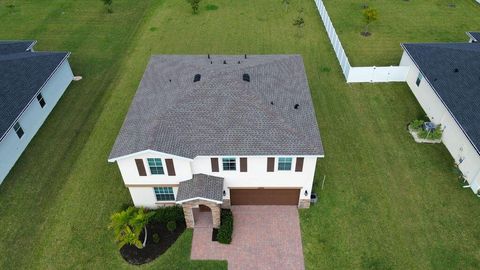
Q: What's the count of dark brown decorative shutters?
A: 6